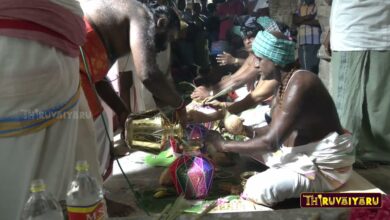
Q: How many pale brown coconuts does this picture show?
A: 1